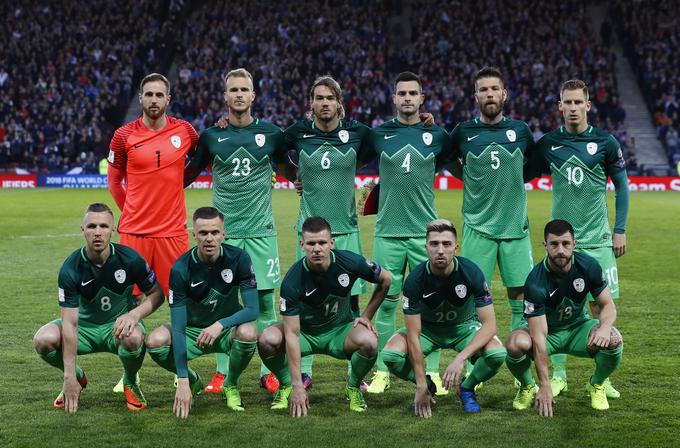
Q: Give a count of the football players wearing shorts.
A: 11